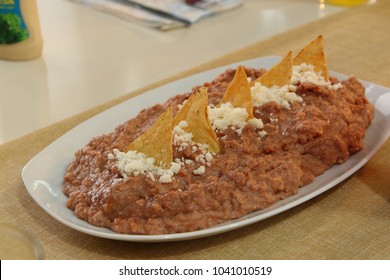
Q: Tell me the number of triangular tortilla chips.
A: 5